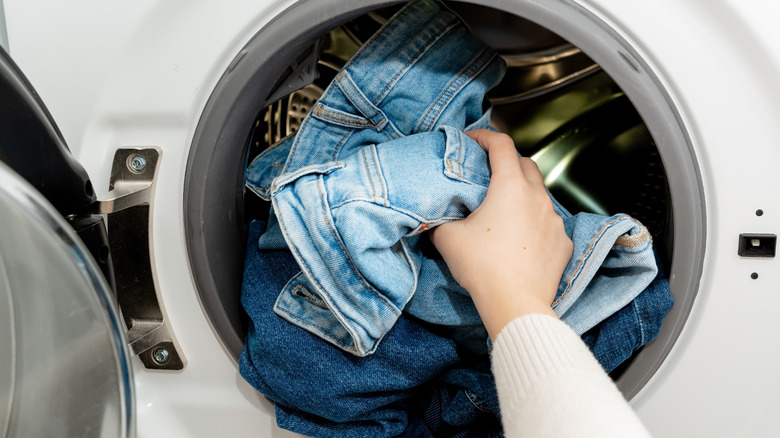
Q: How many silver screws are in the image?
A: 2